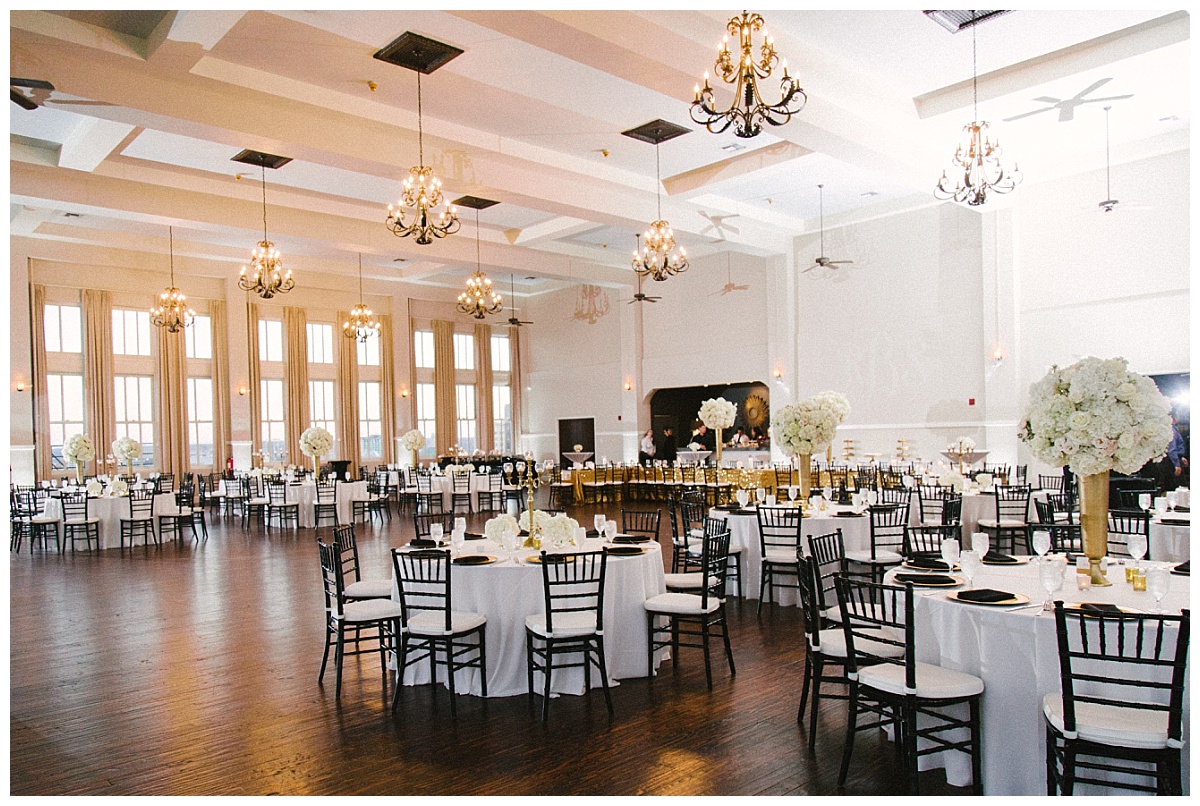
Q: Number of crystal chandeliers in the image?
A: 8